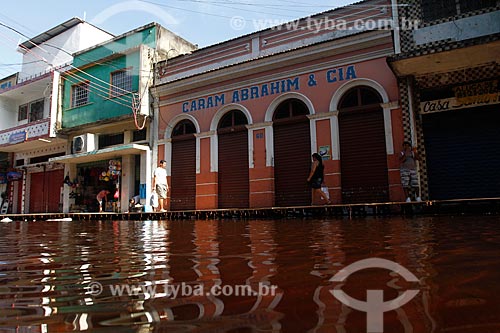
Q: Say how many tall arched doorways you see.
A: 4